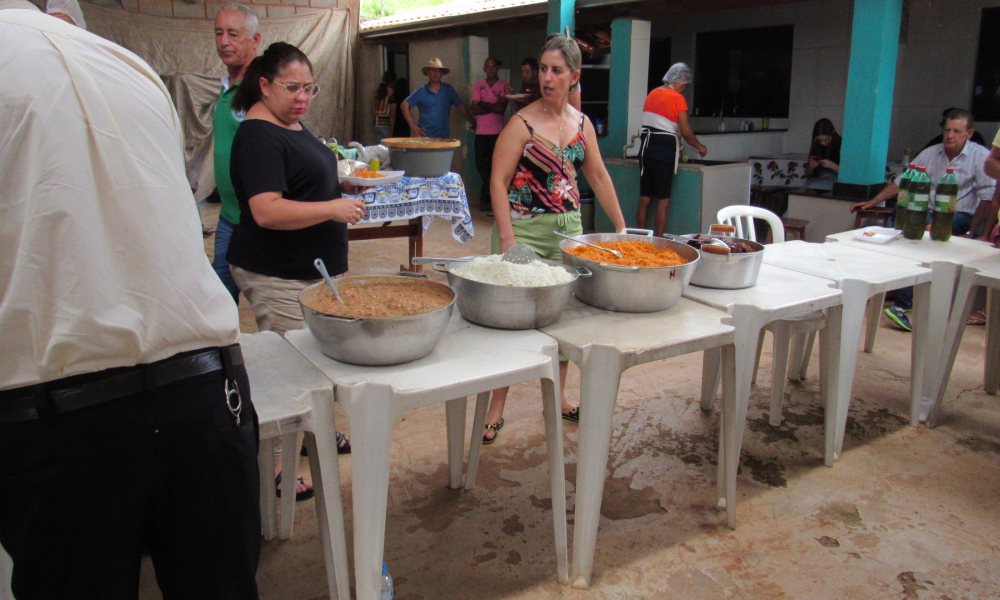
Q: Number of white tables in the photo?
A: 7